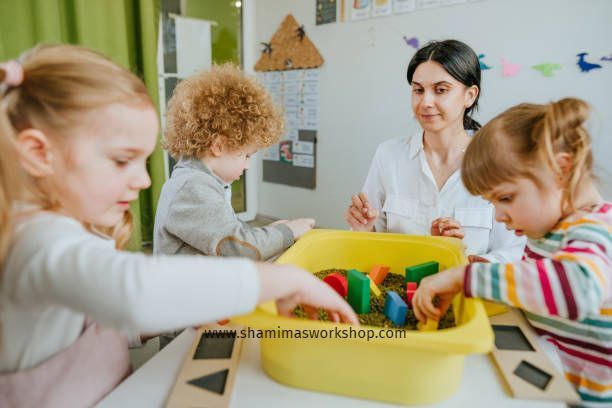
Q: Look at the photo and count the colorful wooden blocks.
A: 8